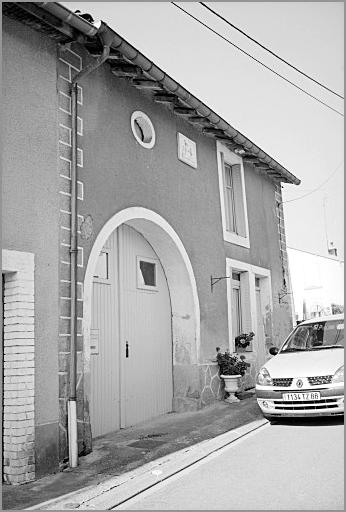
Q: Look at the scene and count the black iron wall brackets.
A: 2